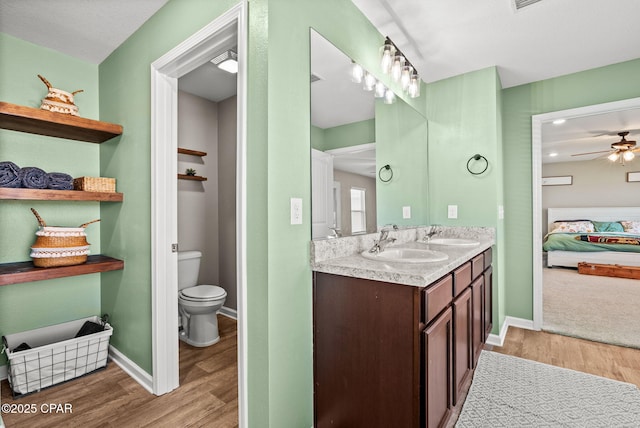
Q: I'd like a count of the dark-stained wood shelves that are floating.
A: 5